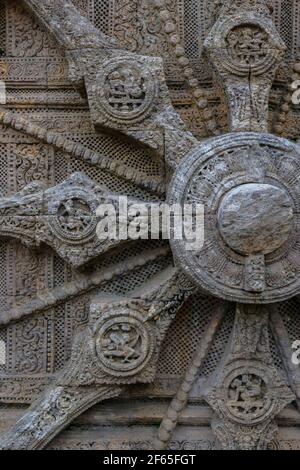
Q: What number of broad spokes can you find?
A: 5